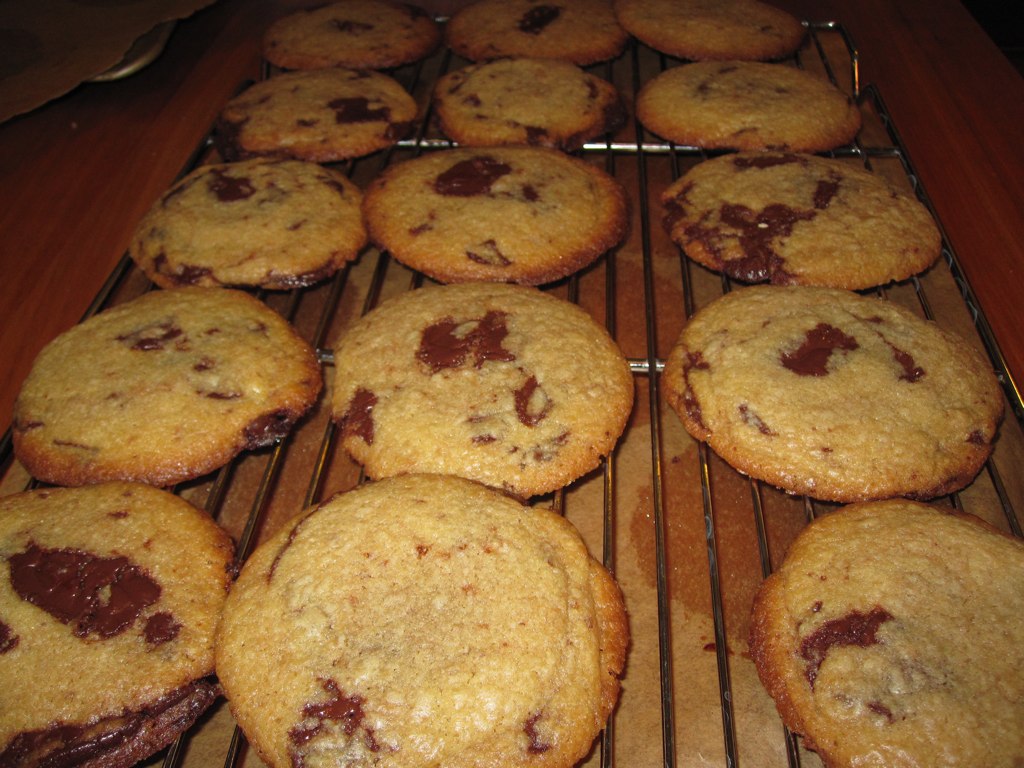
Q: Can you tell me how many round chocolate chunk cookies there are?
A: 15